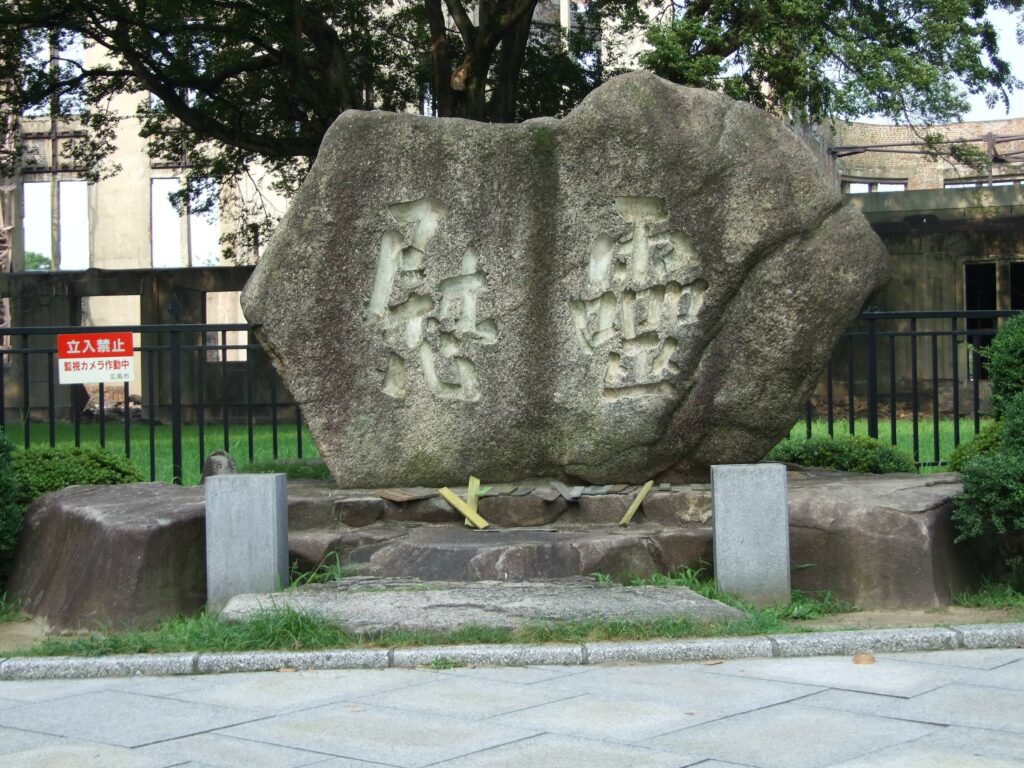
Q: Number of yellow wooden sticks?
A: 3